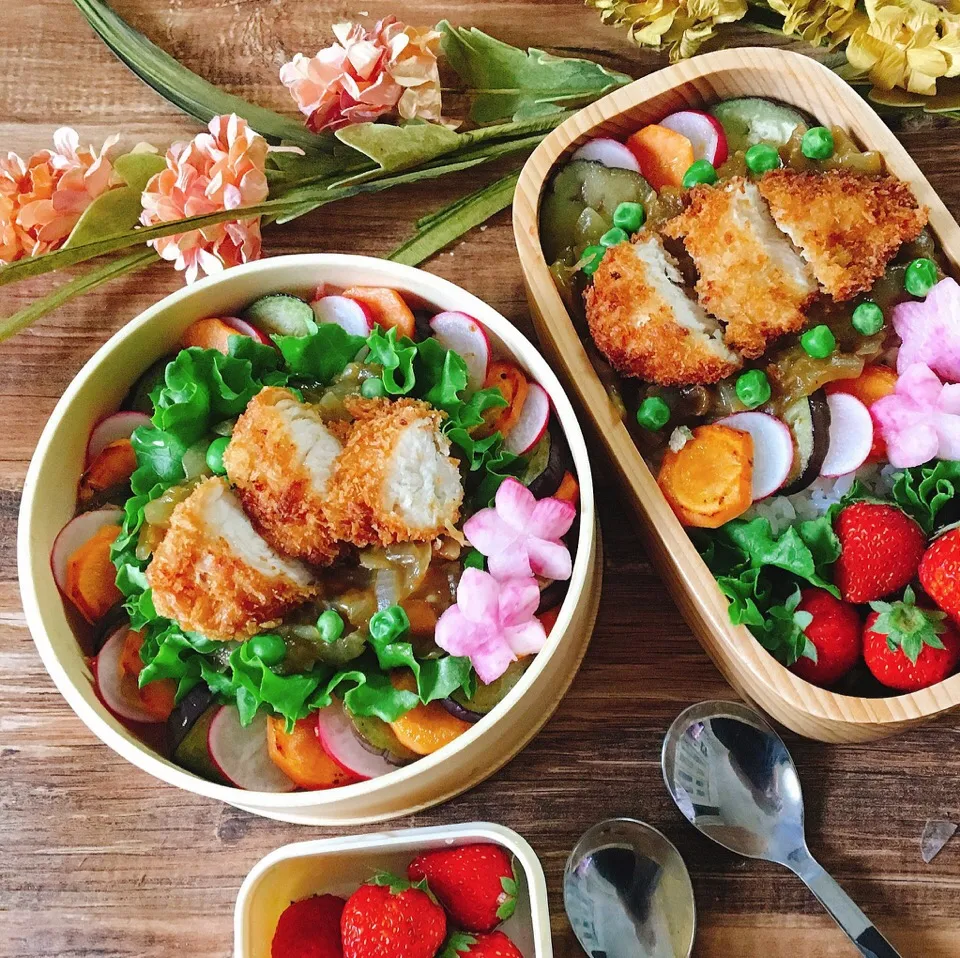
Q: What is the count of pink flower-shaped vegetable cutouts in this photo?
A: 4